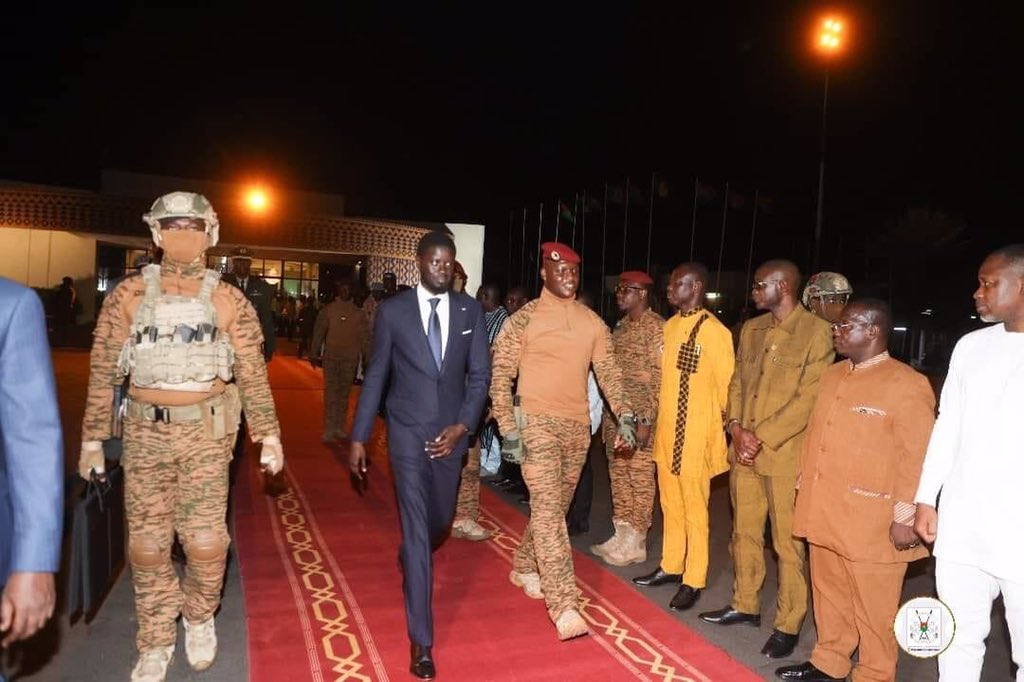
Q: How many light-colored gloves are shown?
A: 2